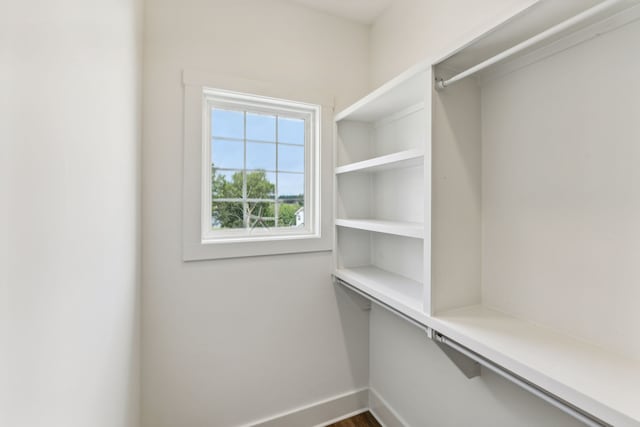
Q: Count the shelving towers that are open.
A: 1